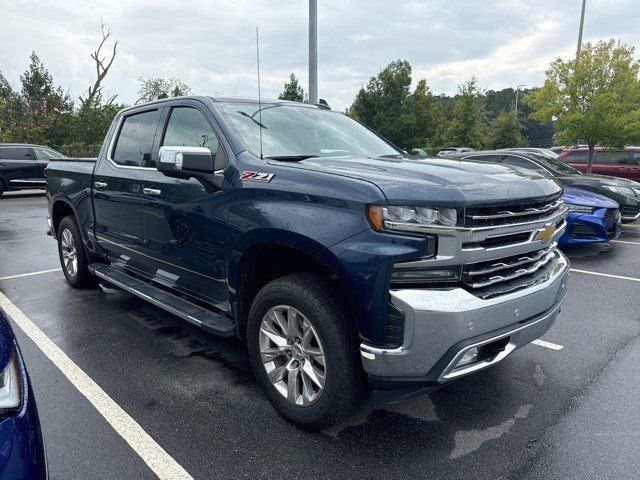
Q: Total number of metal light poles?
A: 3